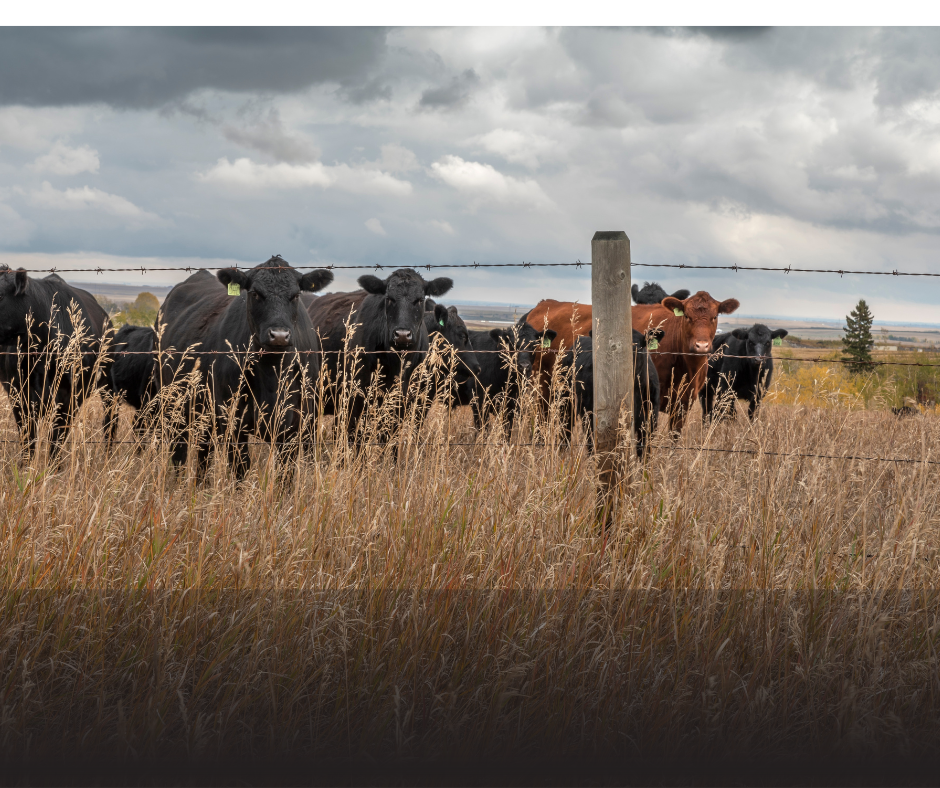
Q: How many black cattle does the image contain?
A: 9